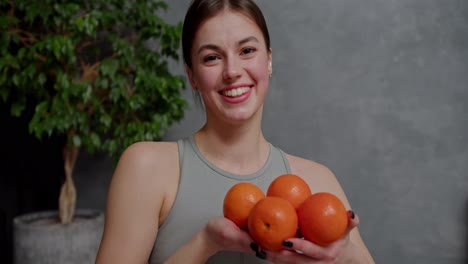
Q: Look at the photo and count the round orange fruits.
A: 4